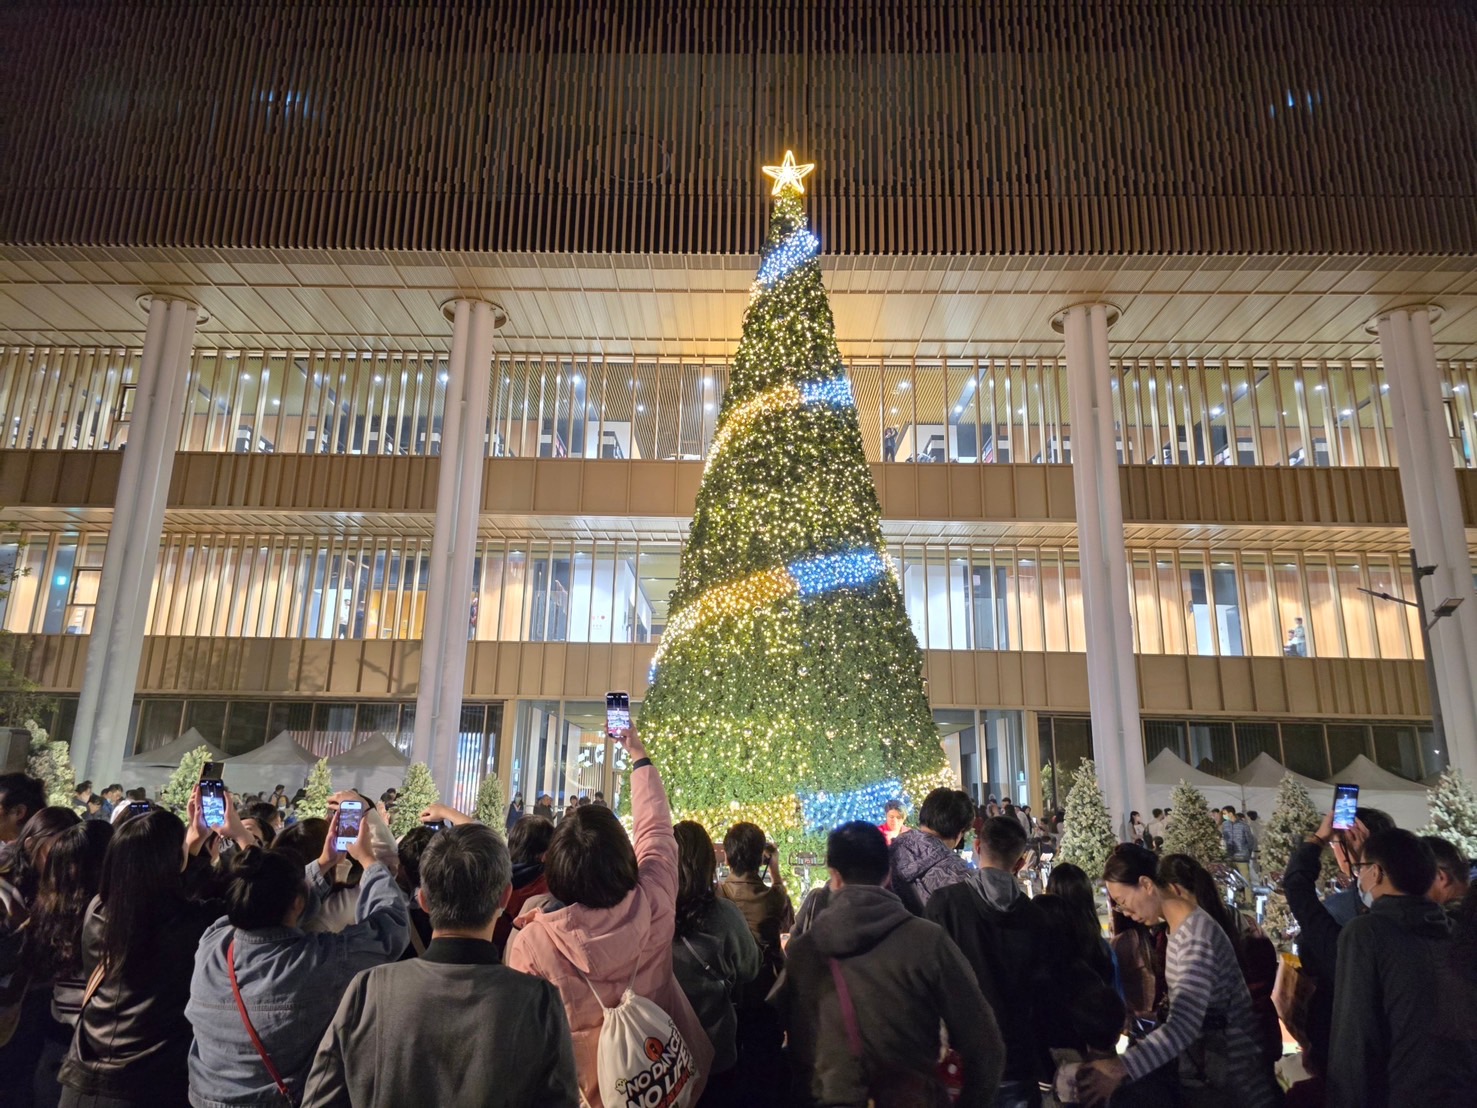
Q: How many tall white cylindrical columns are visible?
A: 4